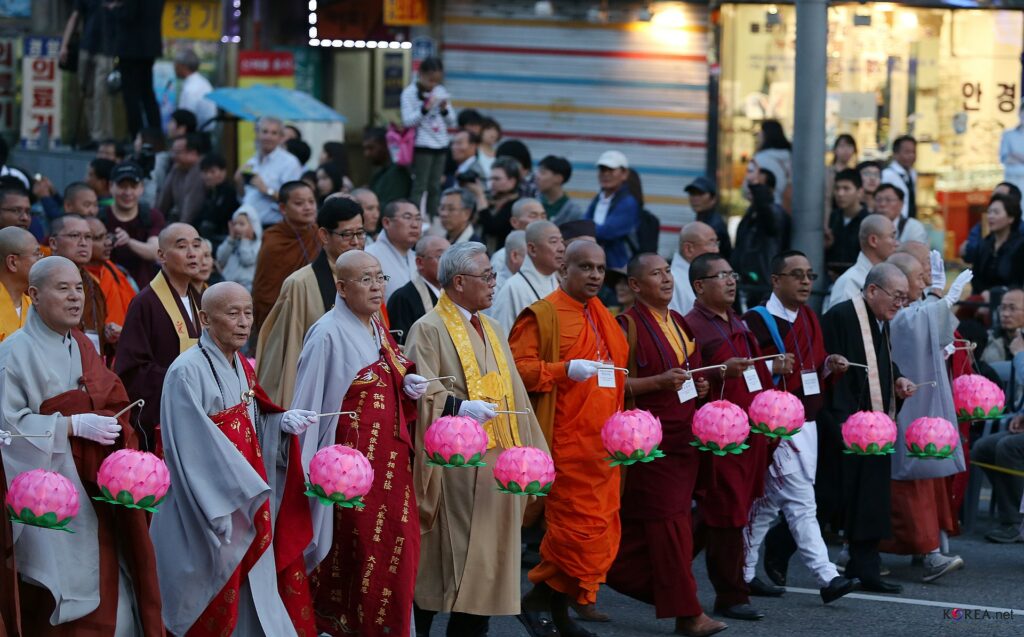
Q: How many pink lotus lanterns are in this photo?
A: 11